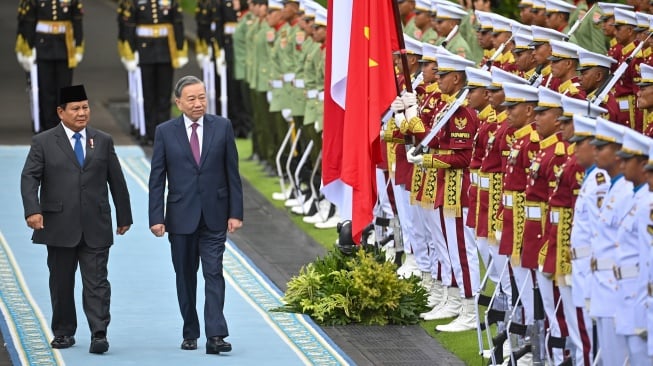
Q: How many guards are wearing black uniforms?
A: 4